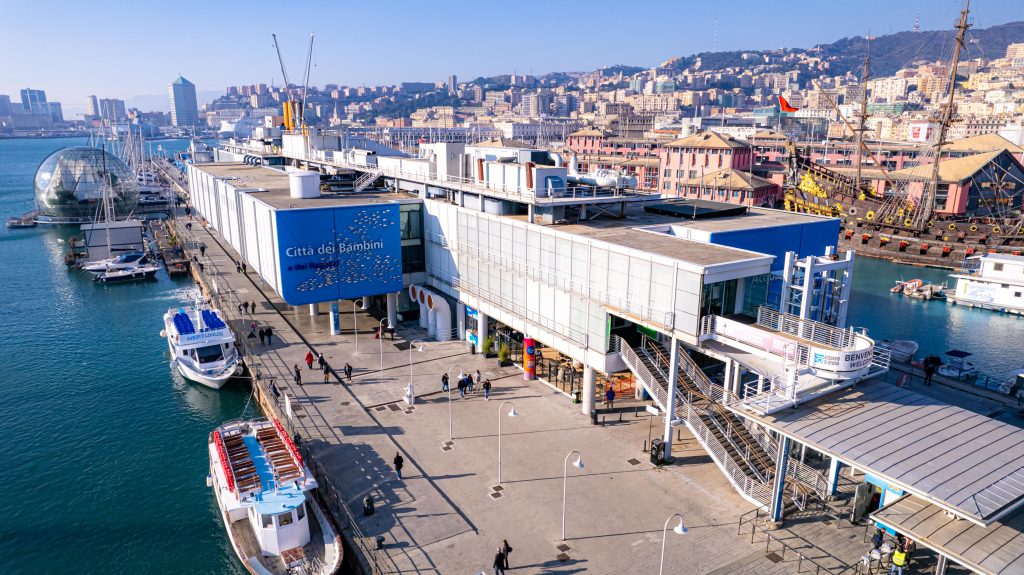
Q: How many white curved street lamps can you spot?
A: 7